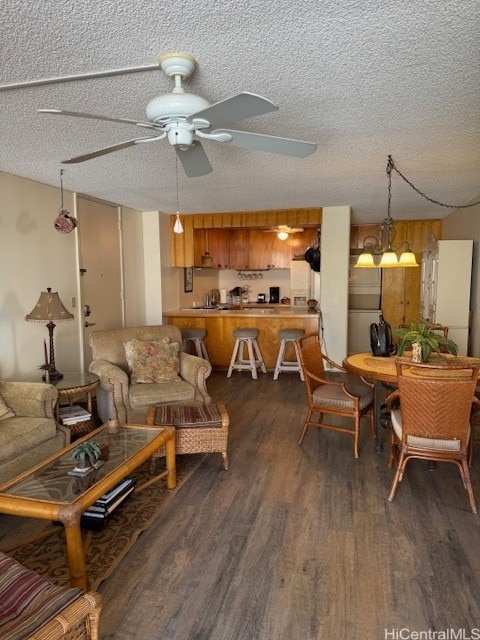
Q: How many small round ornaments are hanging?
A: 1